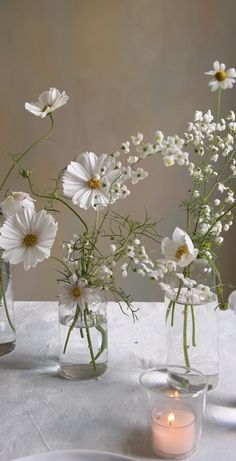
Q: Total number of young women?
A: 0